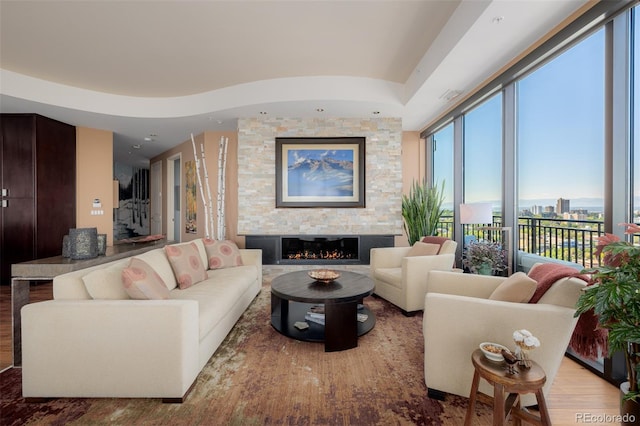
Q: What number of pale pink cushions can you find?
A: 3